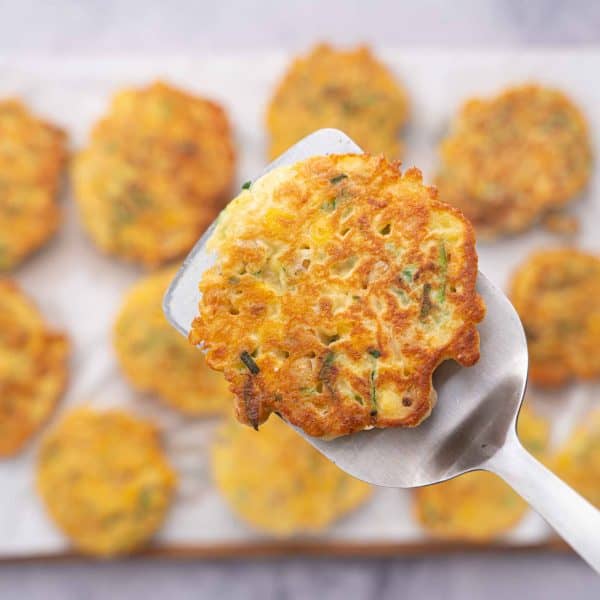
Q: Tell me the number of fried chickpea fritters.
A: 12